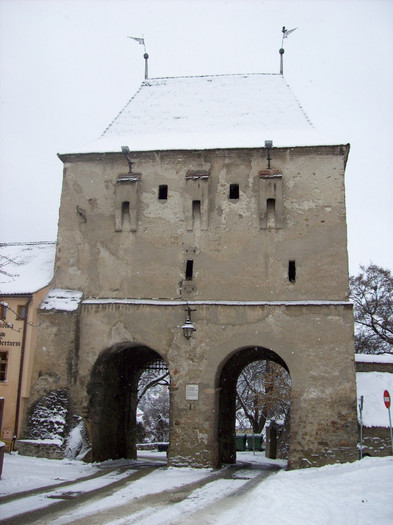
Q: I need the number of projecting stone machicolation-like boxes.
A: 3